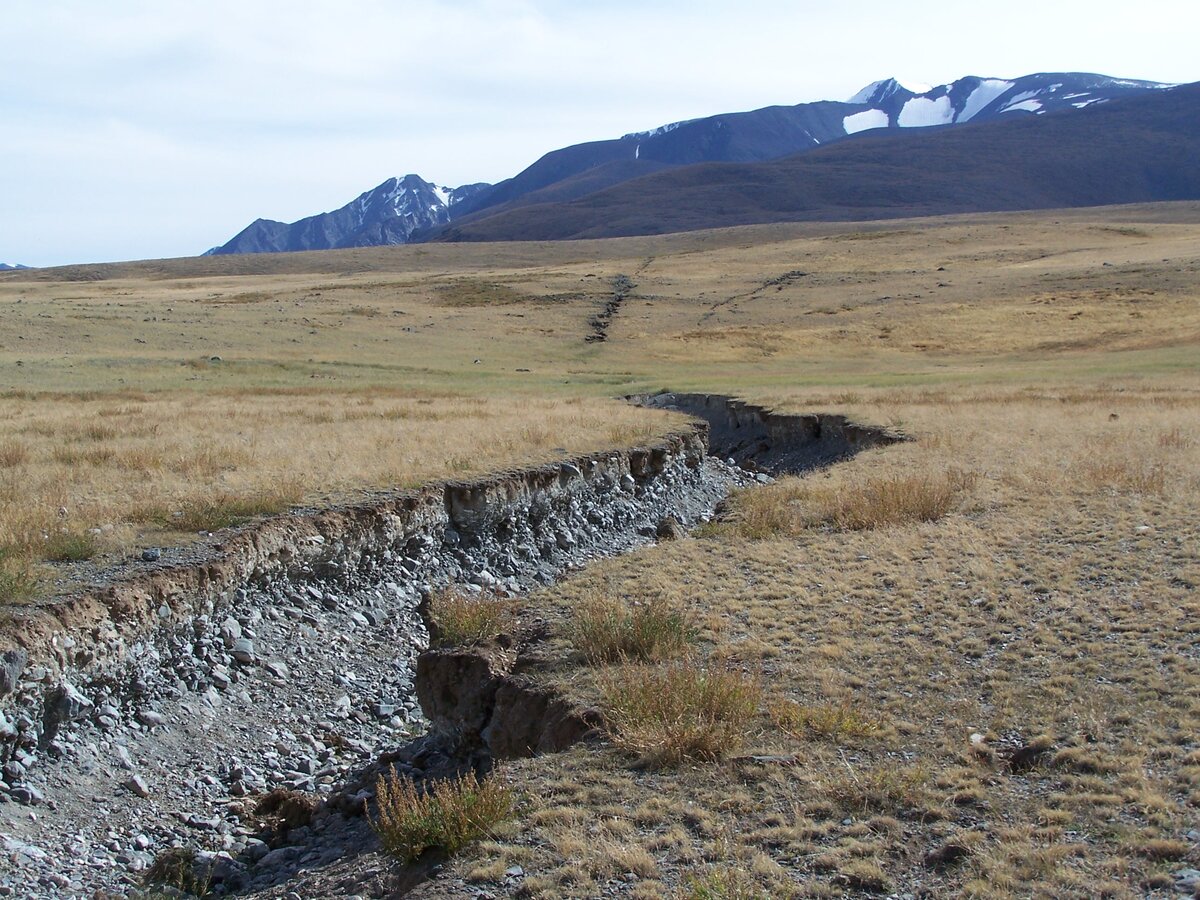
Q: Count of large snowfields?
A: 3